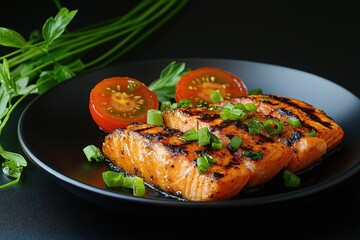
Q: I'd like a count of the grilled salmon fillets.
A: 3